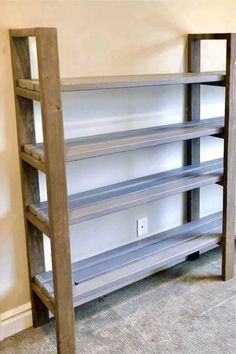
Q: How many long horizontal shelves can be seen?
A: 4